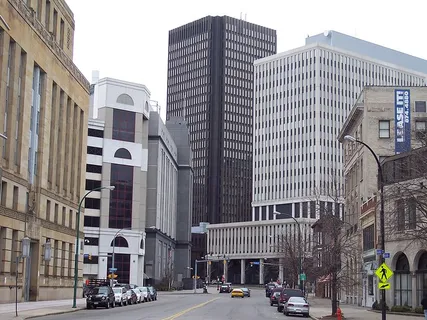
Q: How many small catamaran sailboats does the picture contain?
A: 0